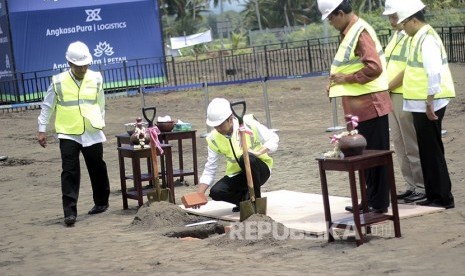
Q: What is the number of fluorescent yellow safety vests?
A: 5